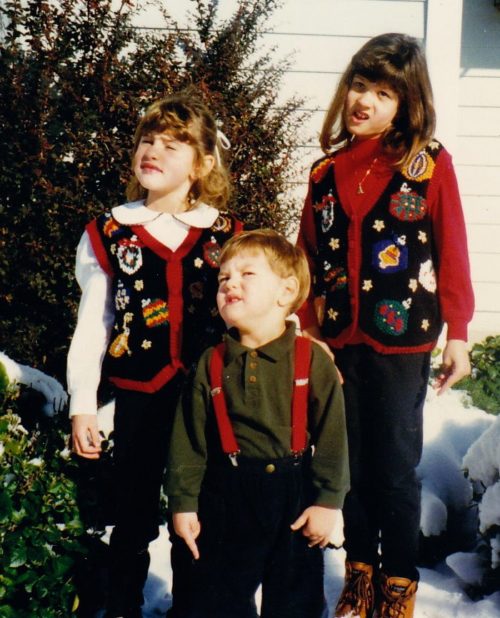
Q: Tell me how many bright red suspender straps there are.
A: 2